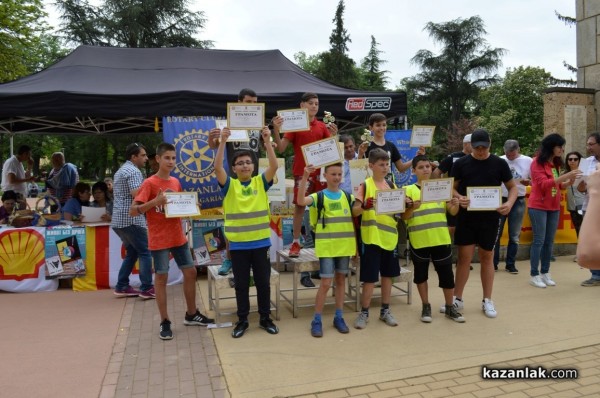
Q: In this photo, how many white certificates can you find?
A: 9